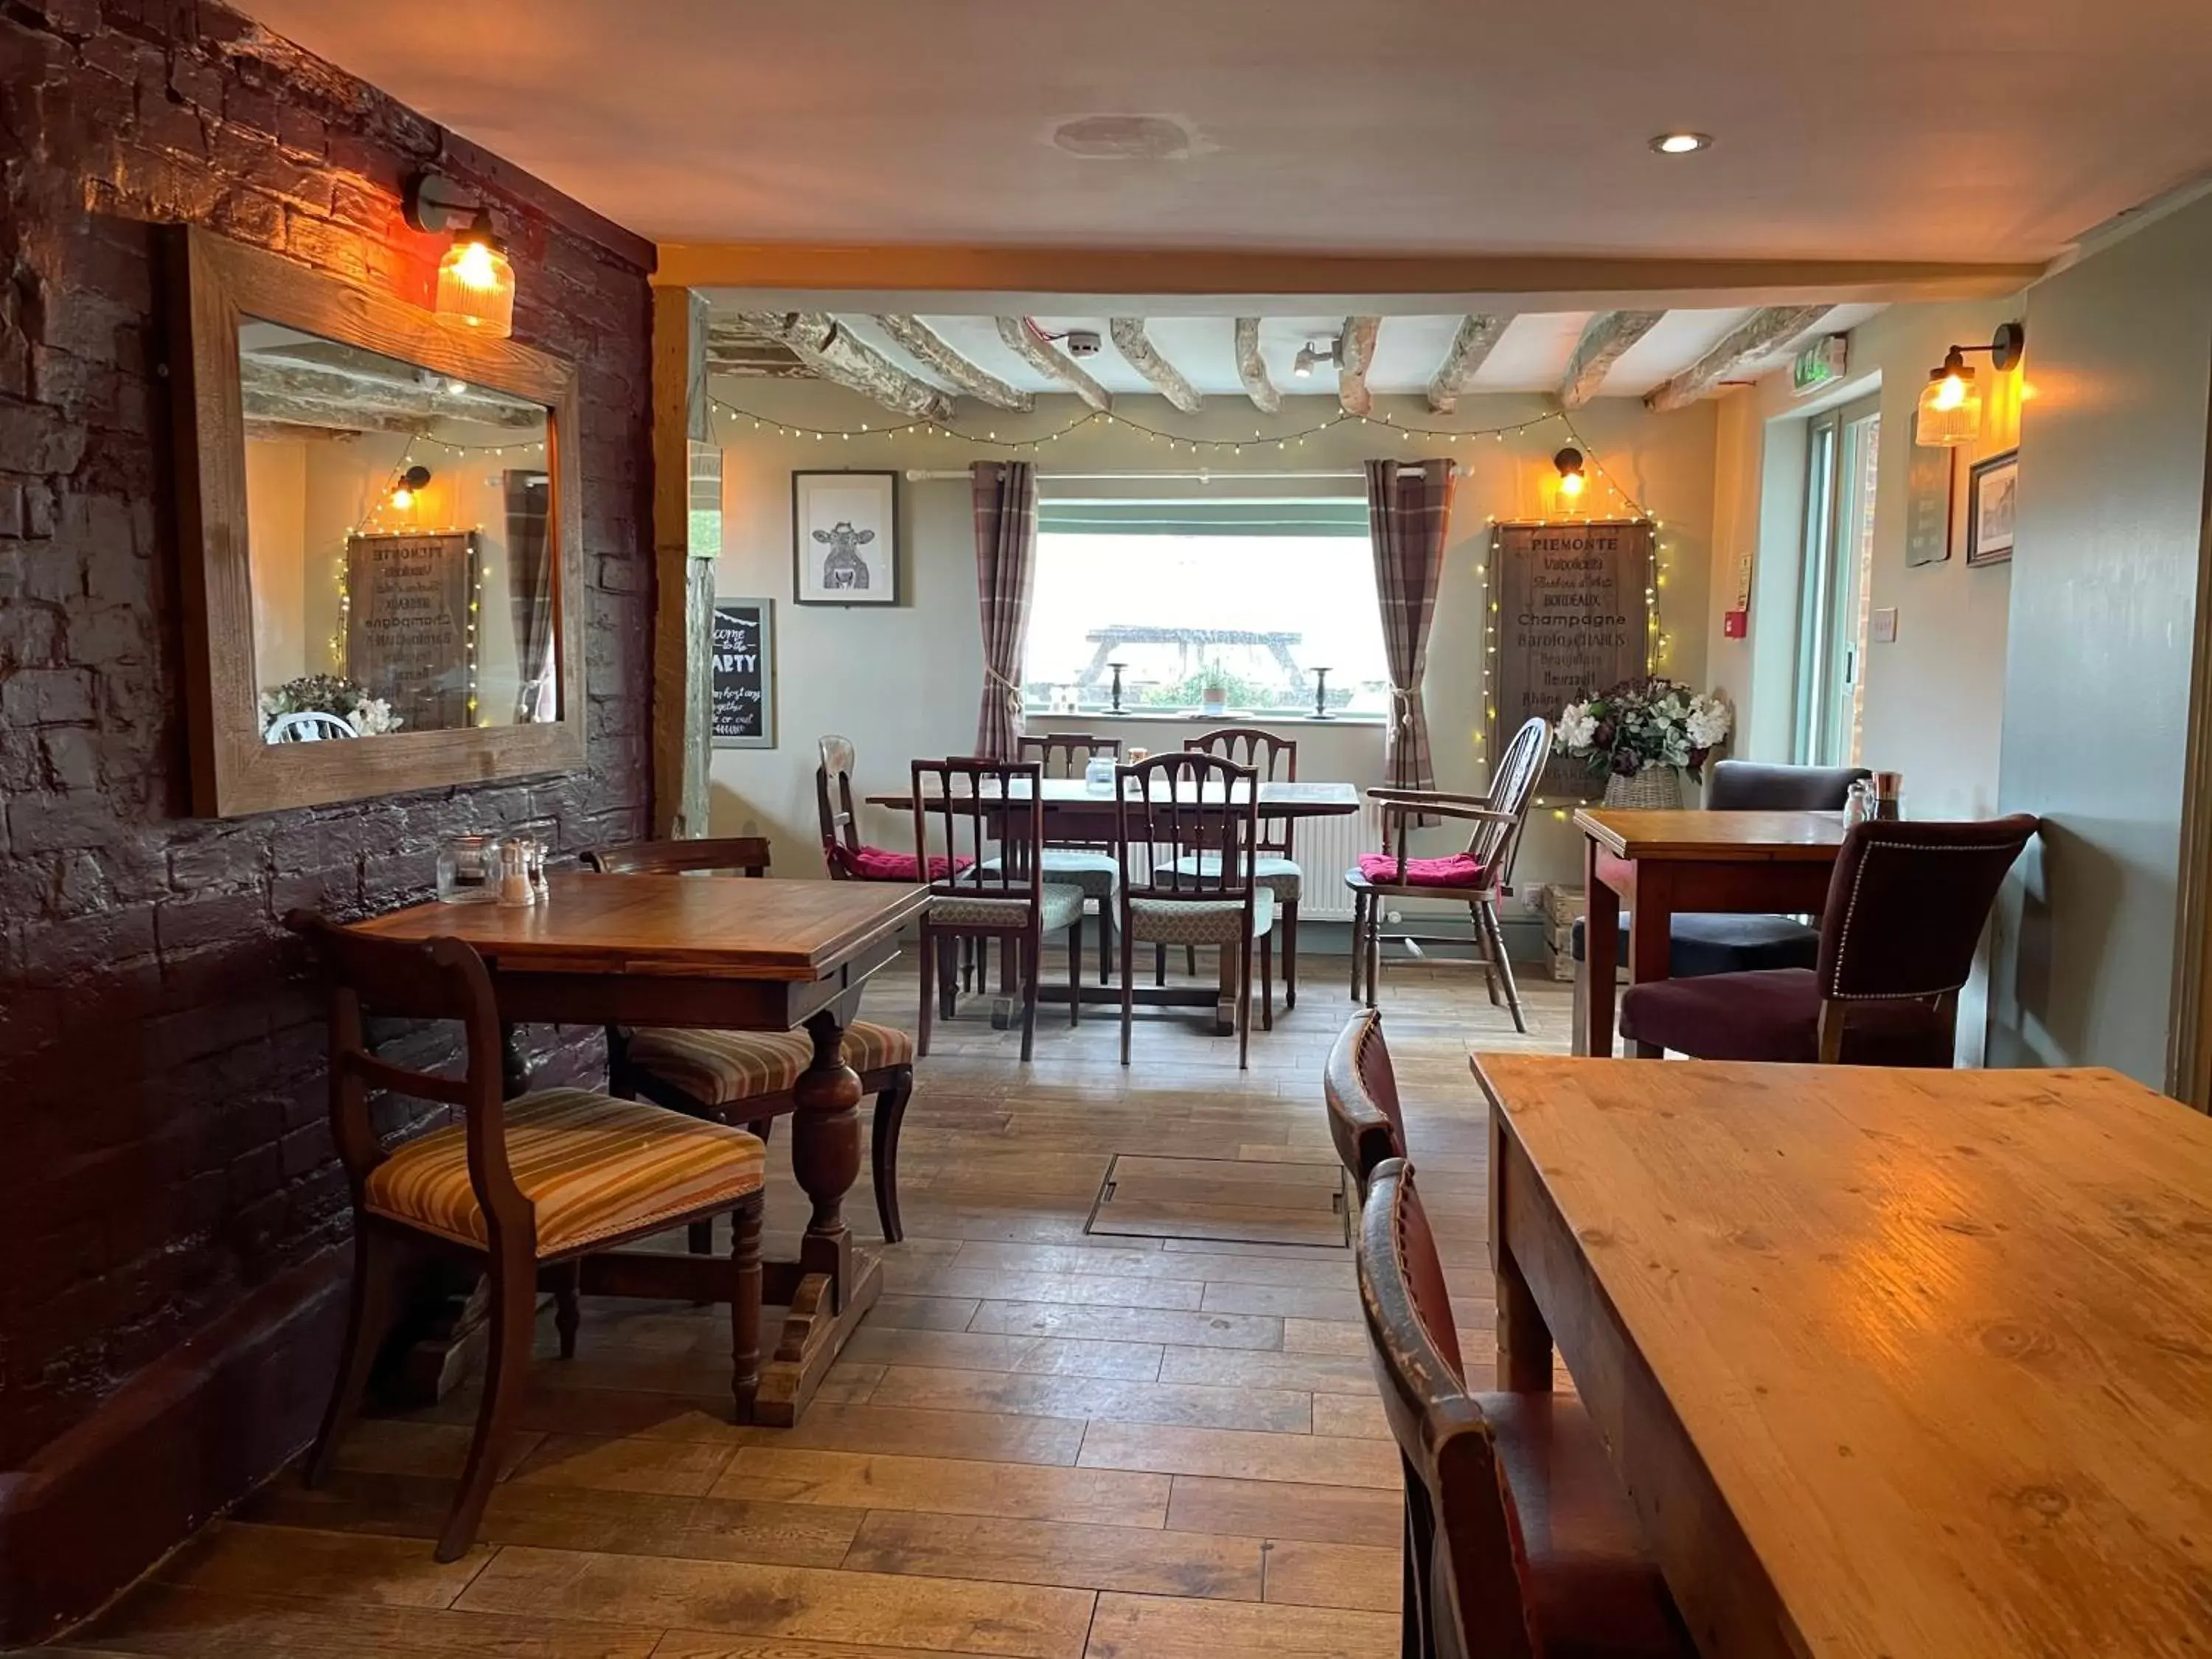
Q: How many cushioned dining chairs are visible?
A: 12